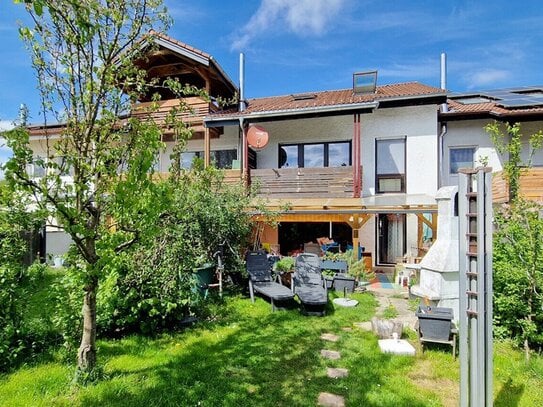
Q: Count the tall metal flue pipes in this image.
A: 2